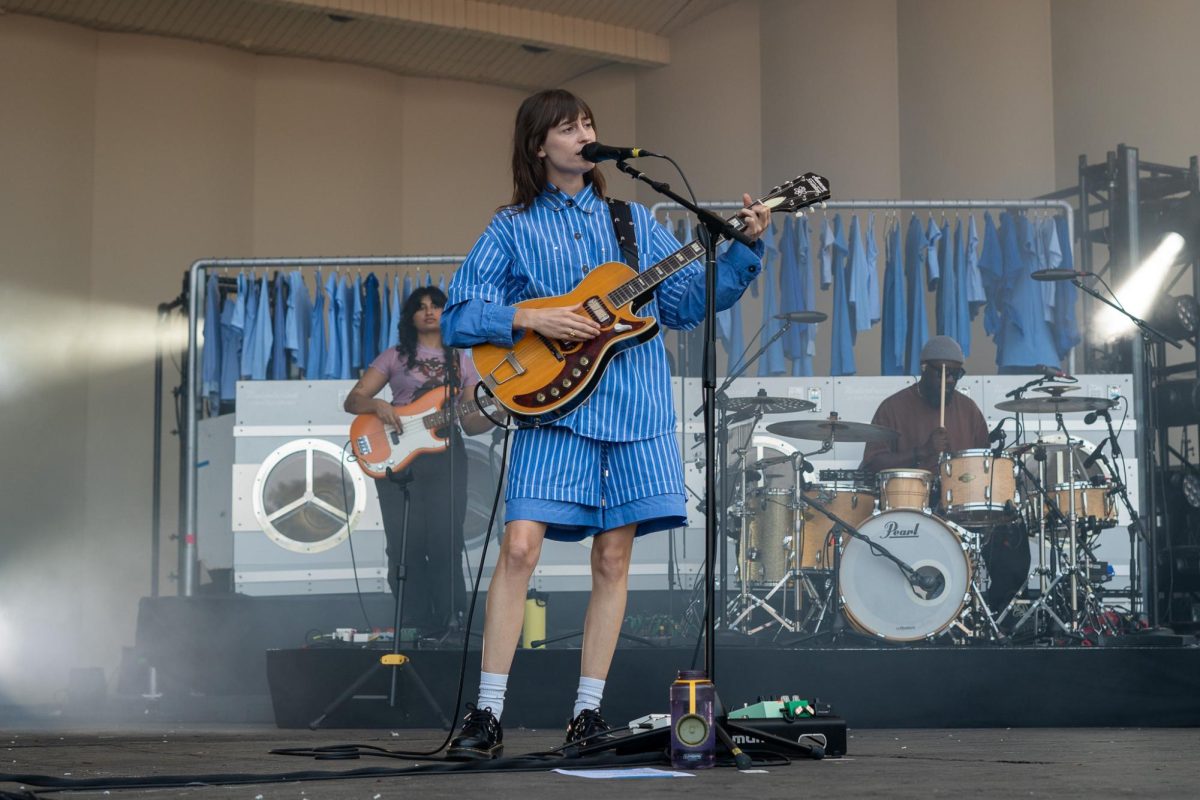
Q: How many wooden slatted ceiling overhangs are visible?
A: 1